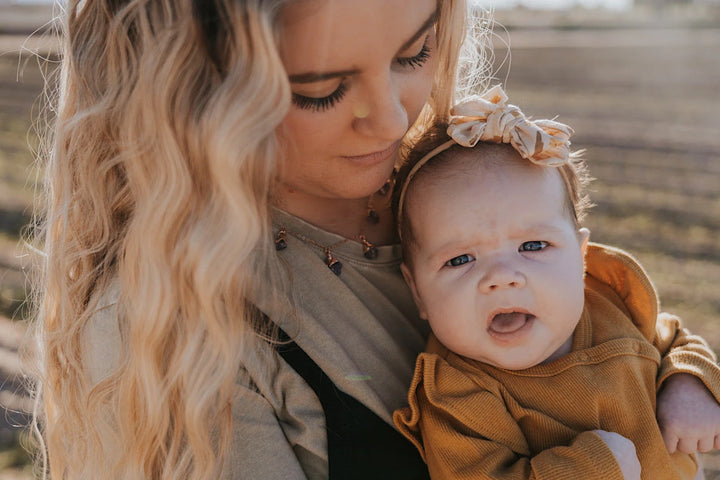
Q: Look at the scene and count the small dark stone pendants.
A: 5